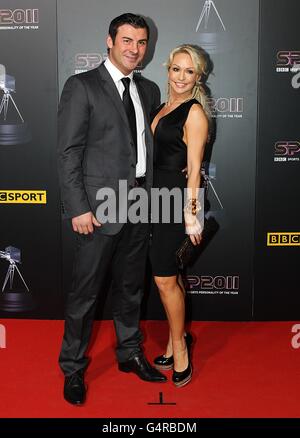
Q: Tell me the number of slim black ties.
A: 1